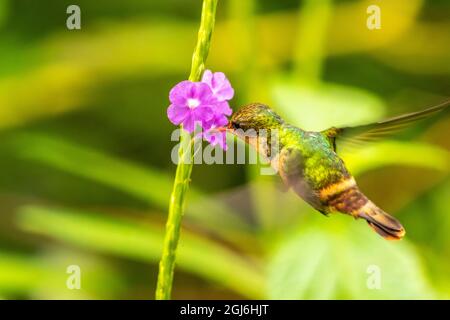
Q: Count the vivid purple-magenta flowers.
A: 3